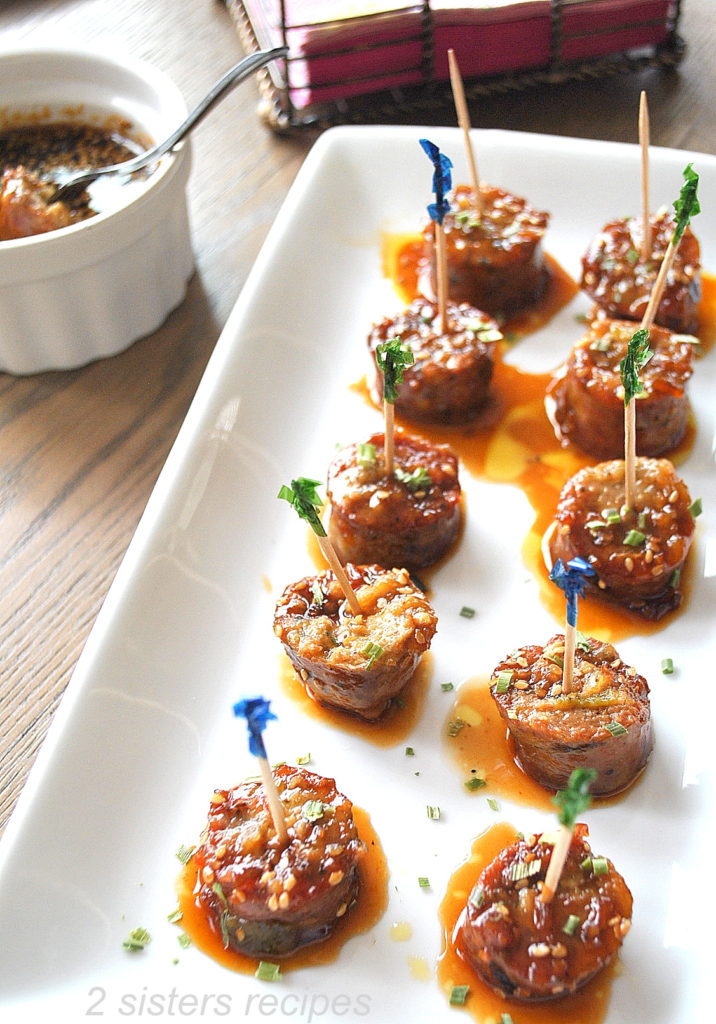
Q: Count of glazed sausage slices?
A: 10